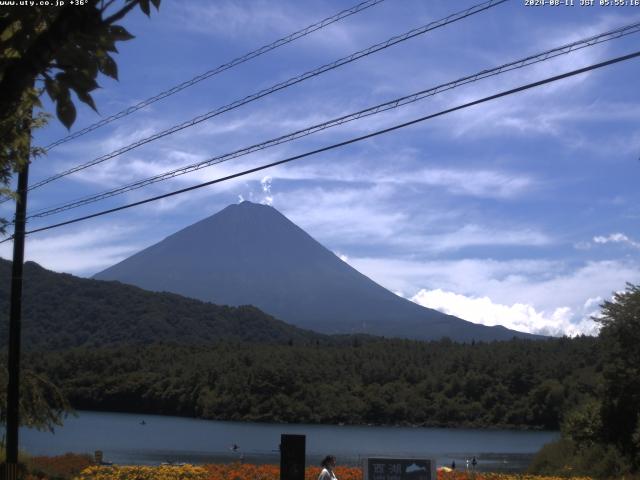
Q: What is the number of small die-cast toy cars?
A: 0